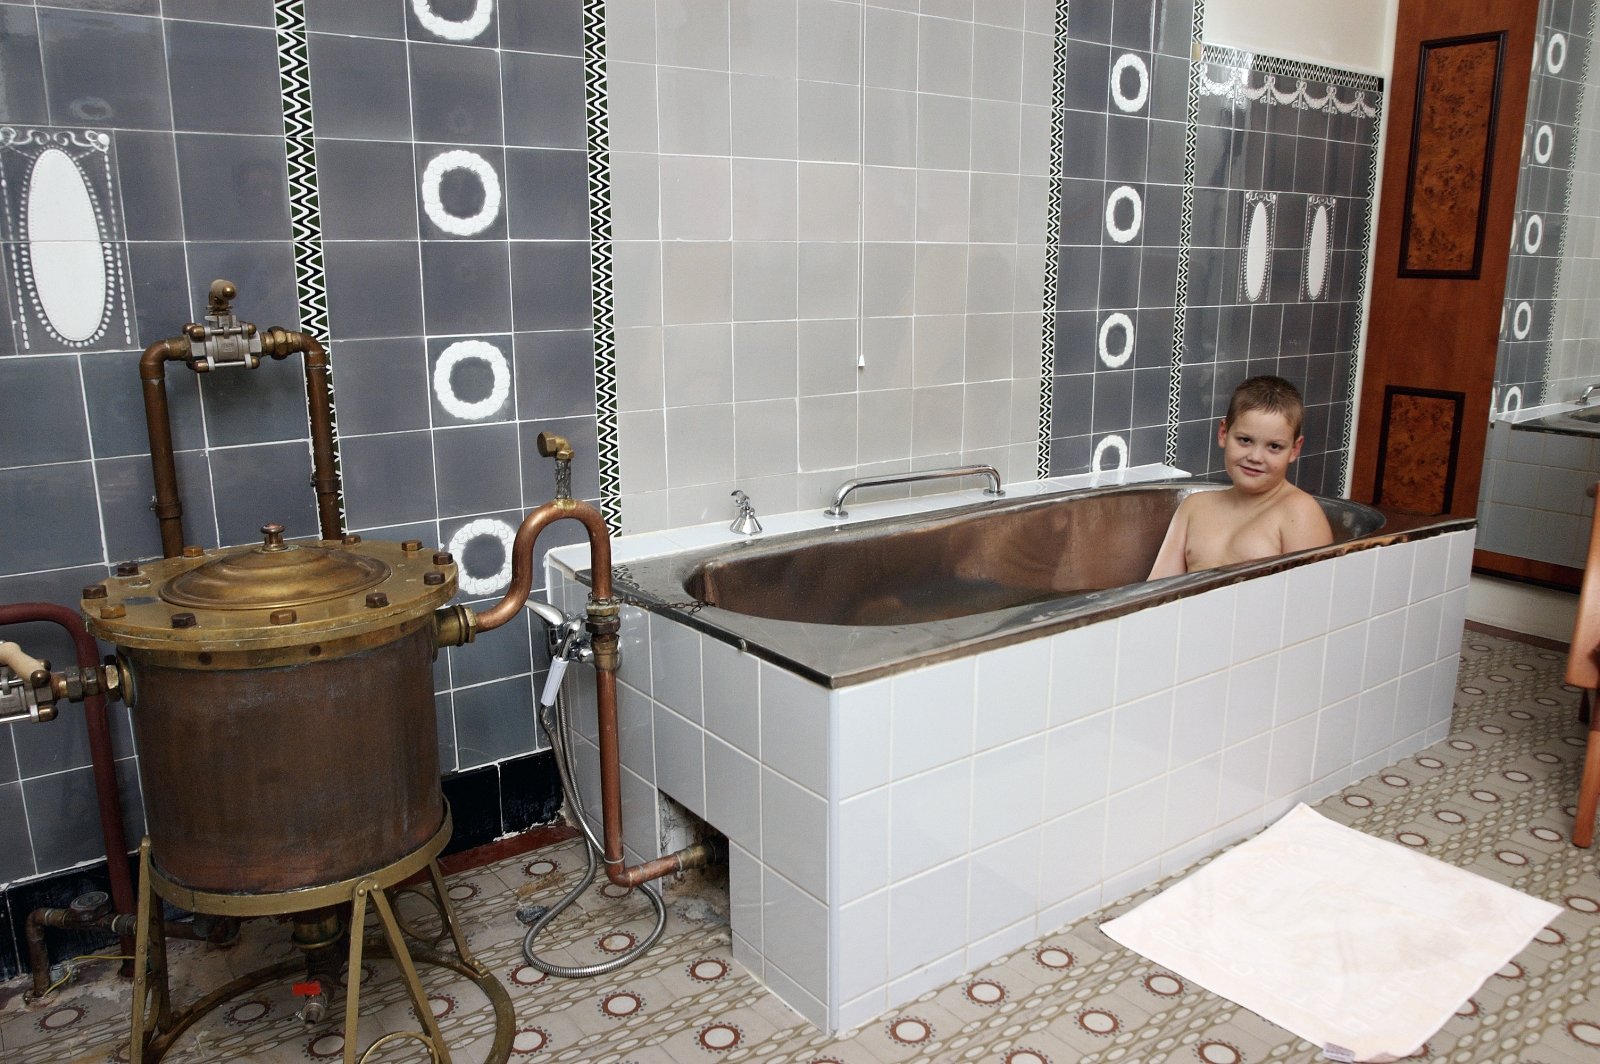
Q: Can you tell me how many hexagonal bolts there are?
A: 11